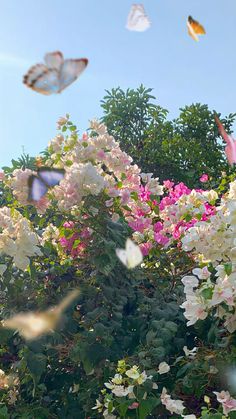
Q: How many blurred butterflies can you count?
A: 7